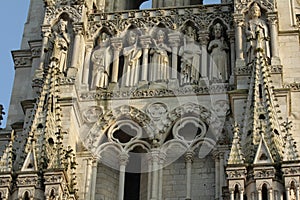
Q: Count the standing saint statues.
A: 7